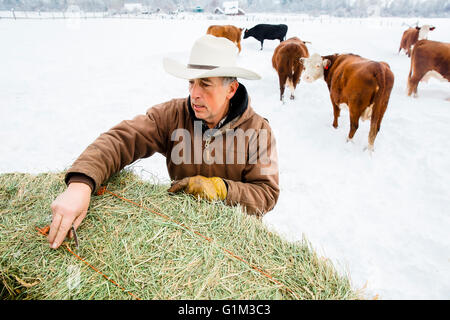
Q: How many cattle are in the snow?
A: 6